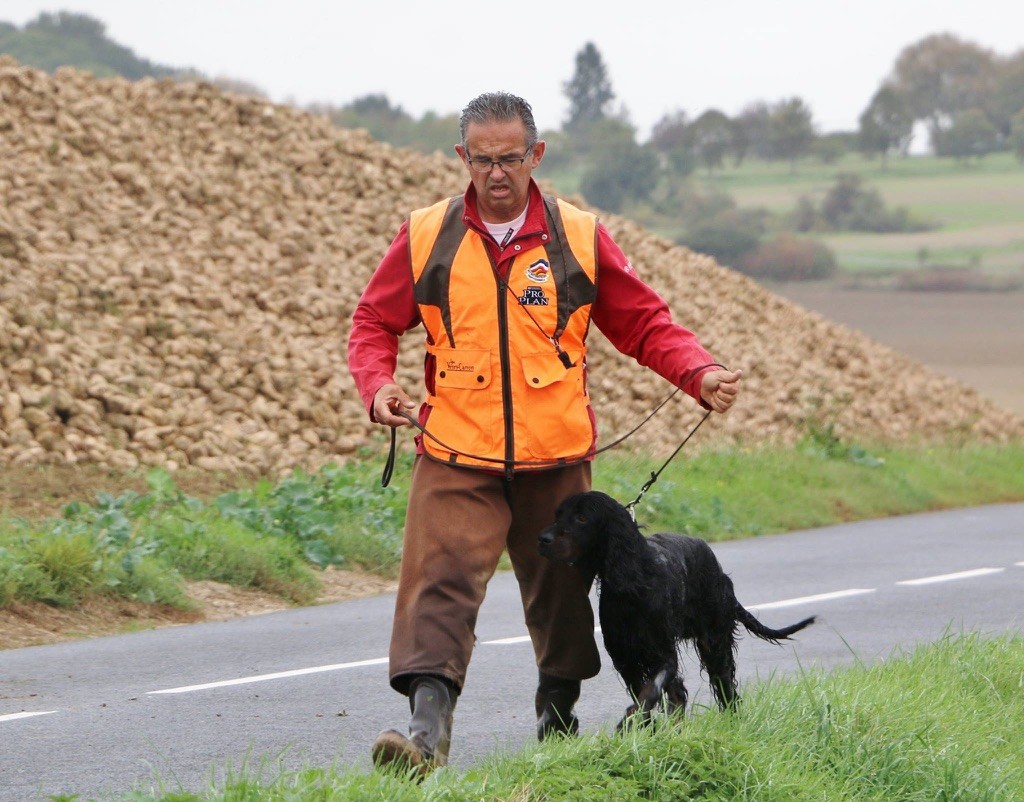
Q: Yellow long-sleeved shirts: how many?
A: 0